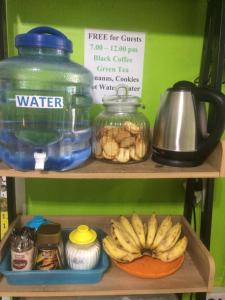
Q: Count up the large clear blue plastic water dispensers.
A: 1